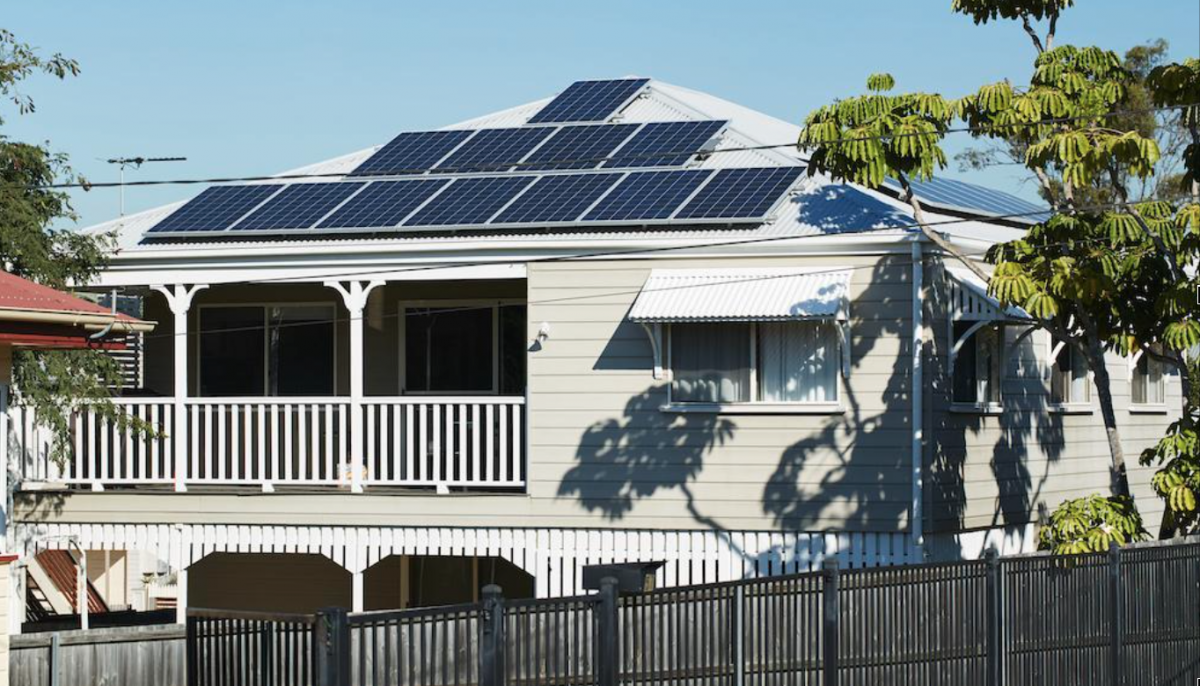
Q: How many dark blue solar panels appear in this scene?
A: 12